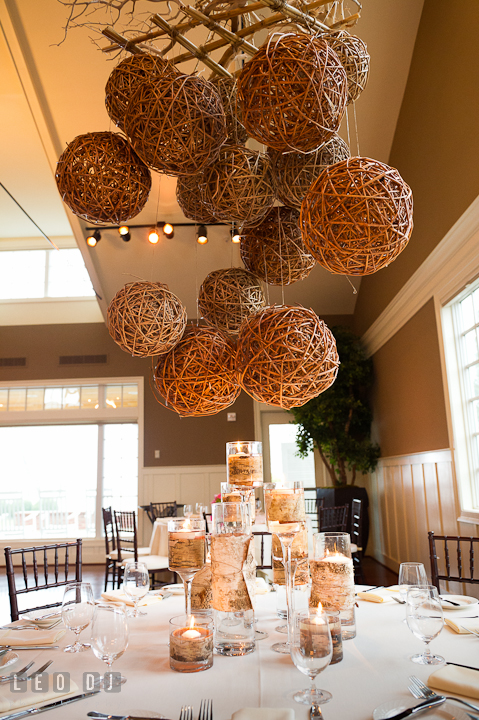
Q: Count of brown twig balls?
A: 15